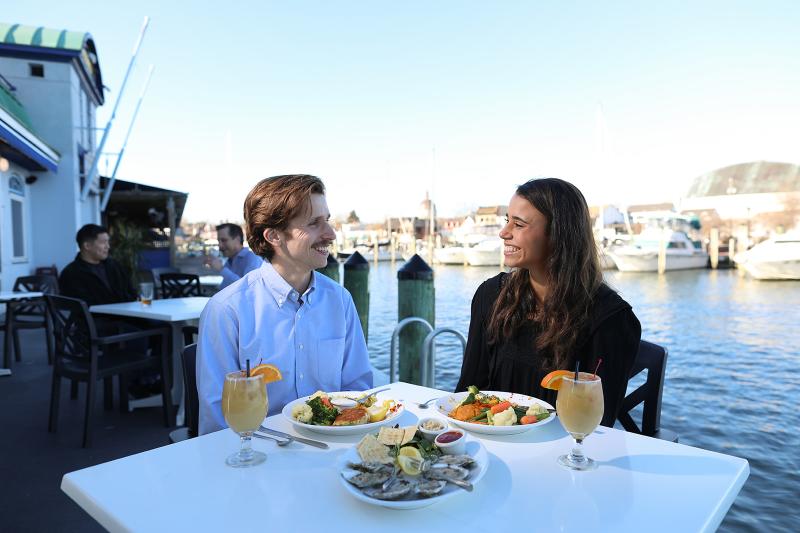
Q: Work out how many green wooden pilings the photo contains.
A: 3